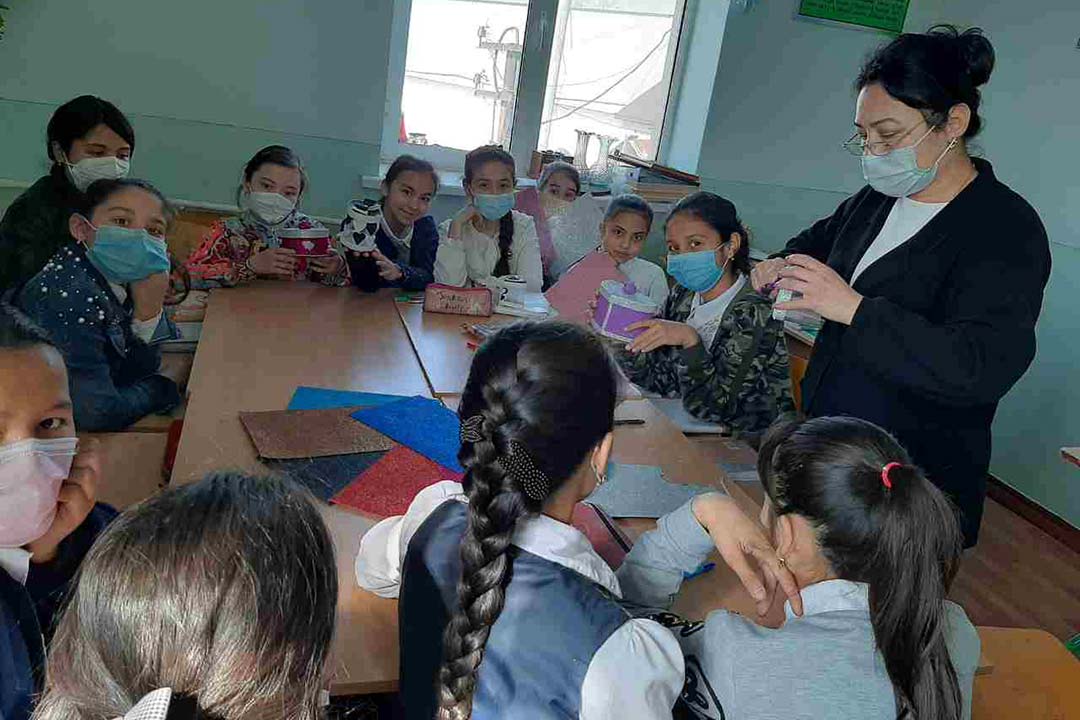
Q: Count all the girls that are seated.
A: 12